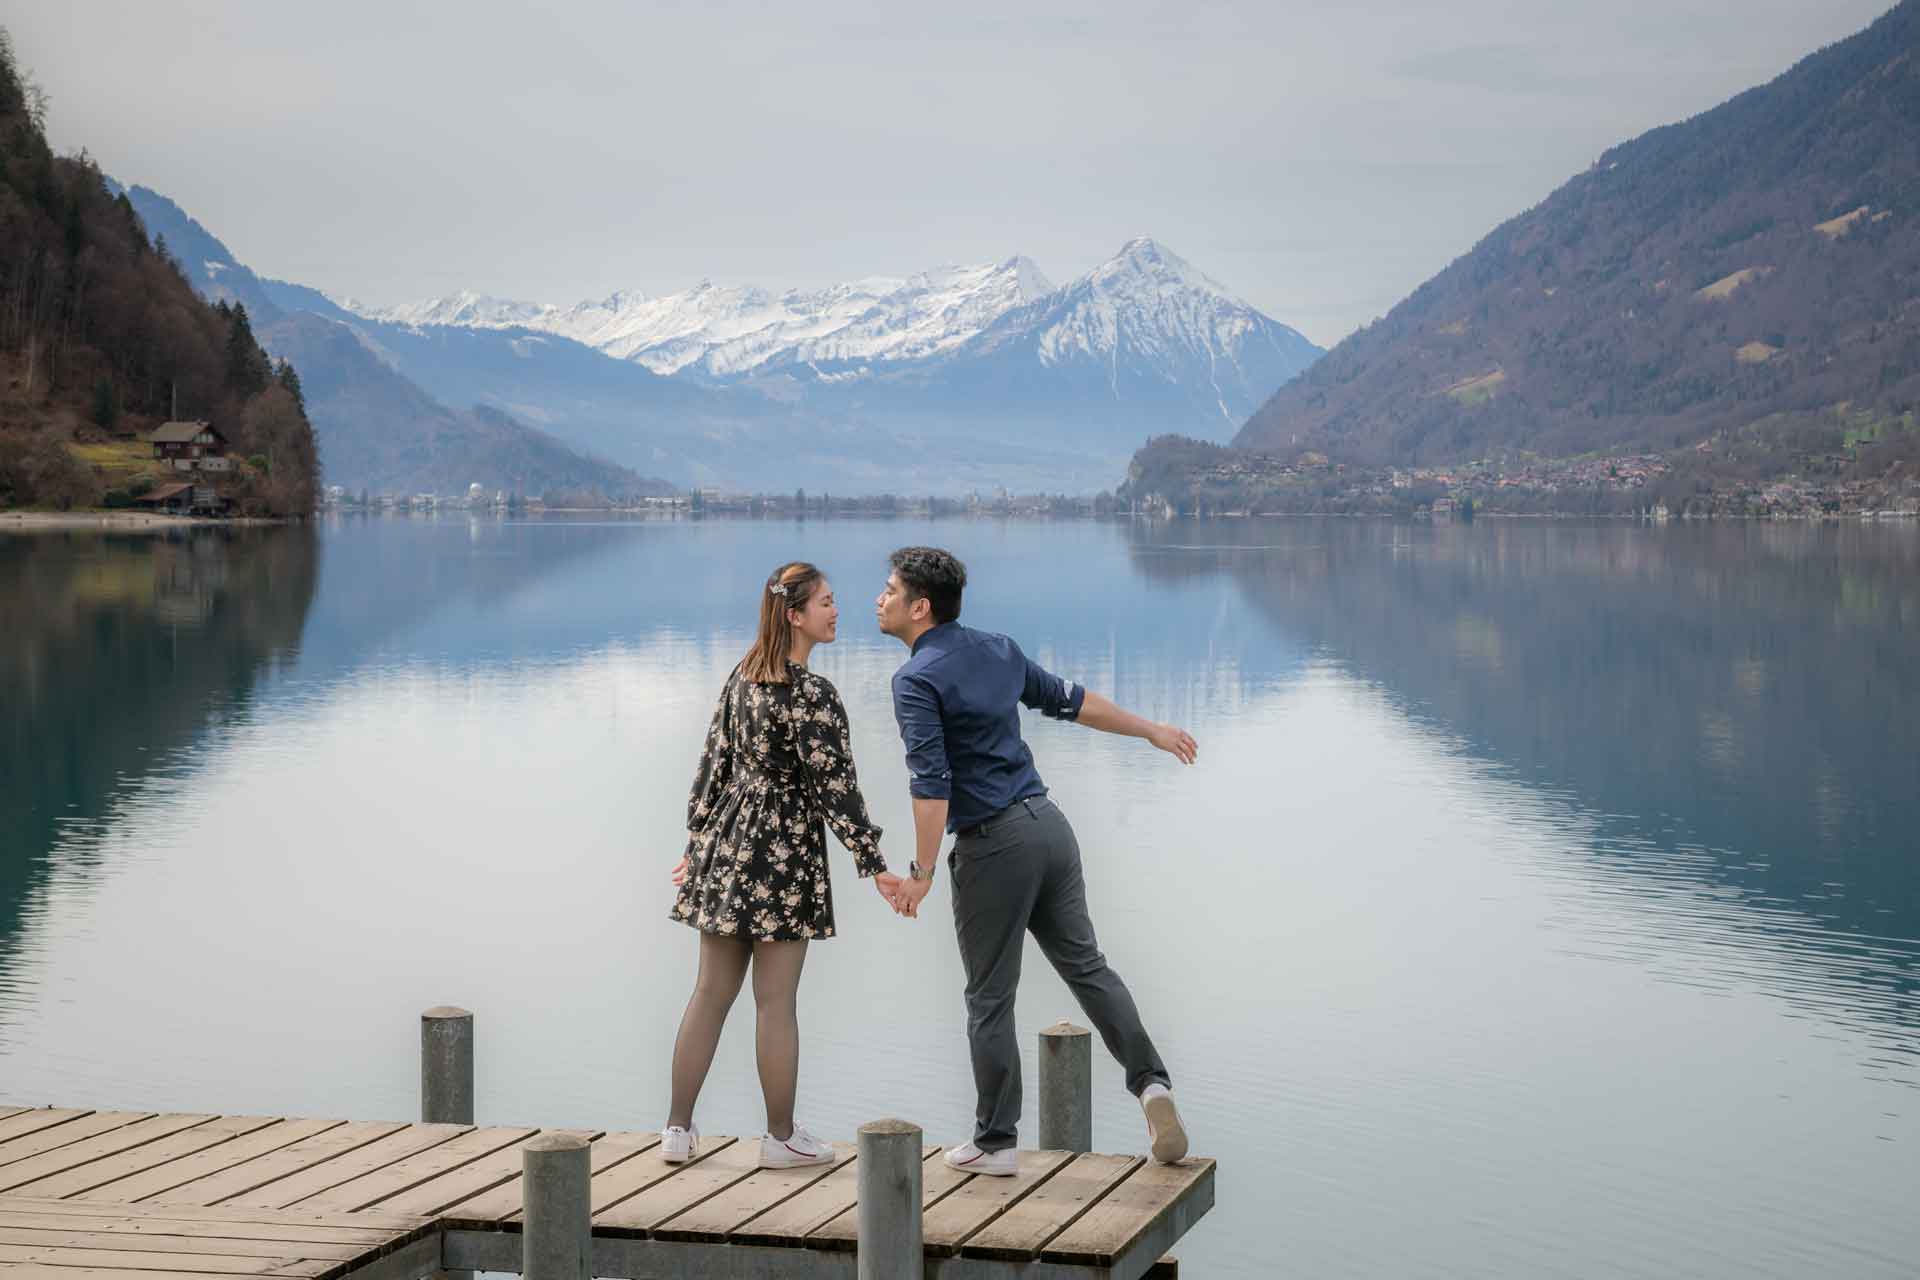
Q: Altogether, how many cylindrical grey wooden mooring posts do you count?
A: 4